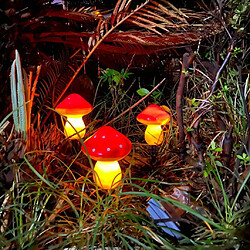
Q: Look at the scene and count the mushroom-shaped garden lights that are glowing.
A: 3